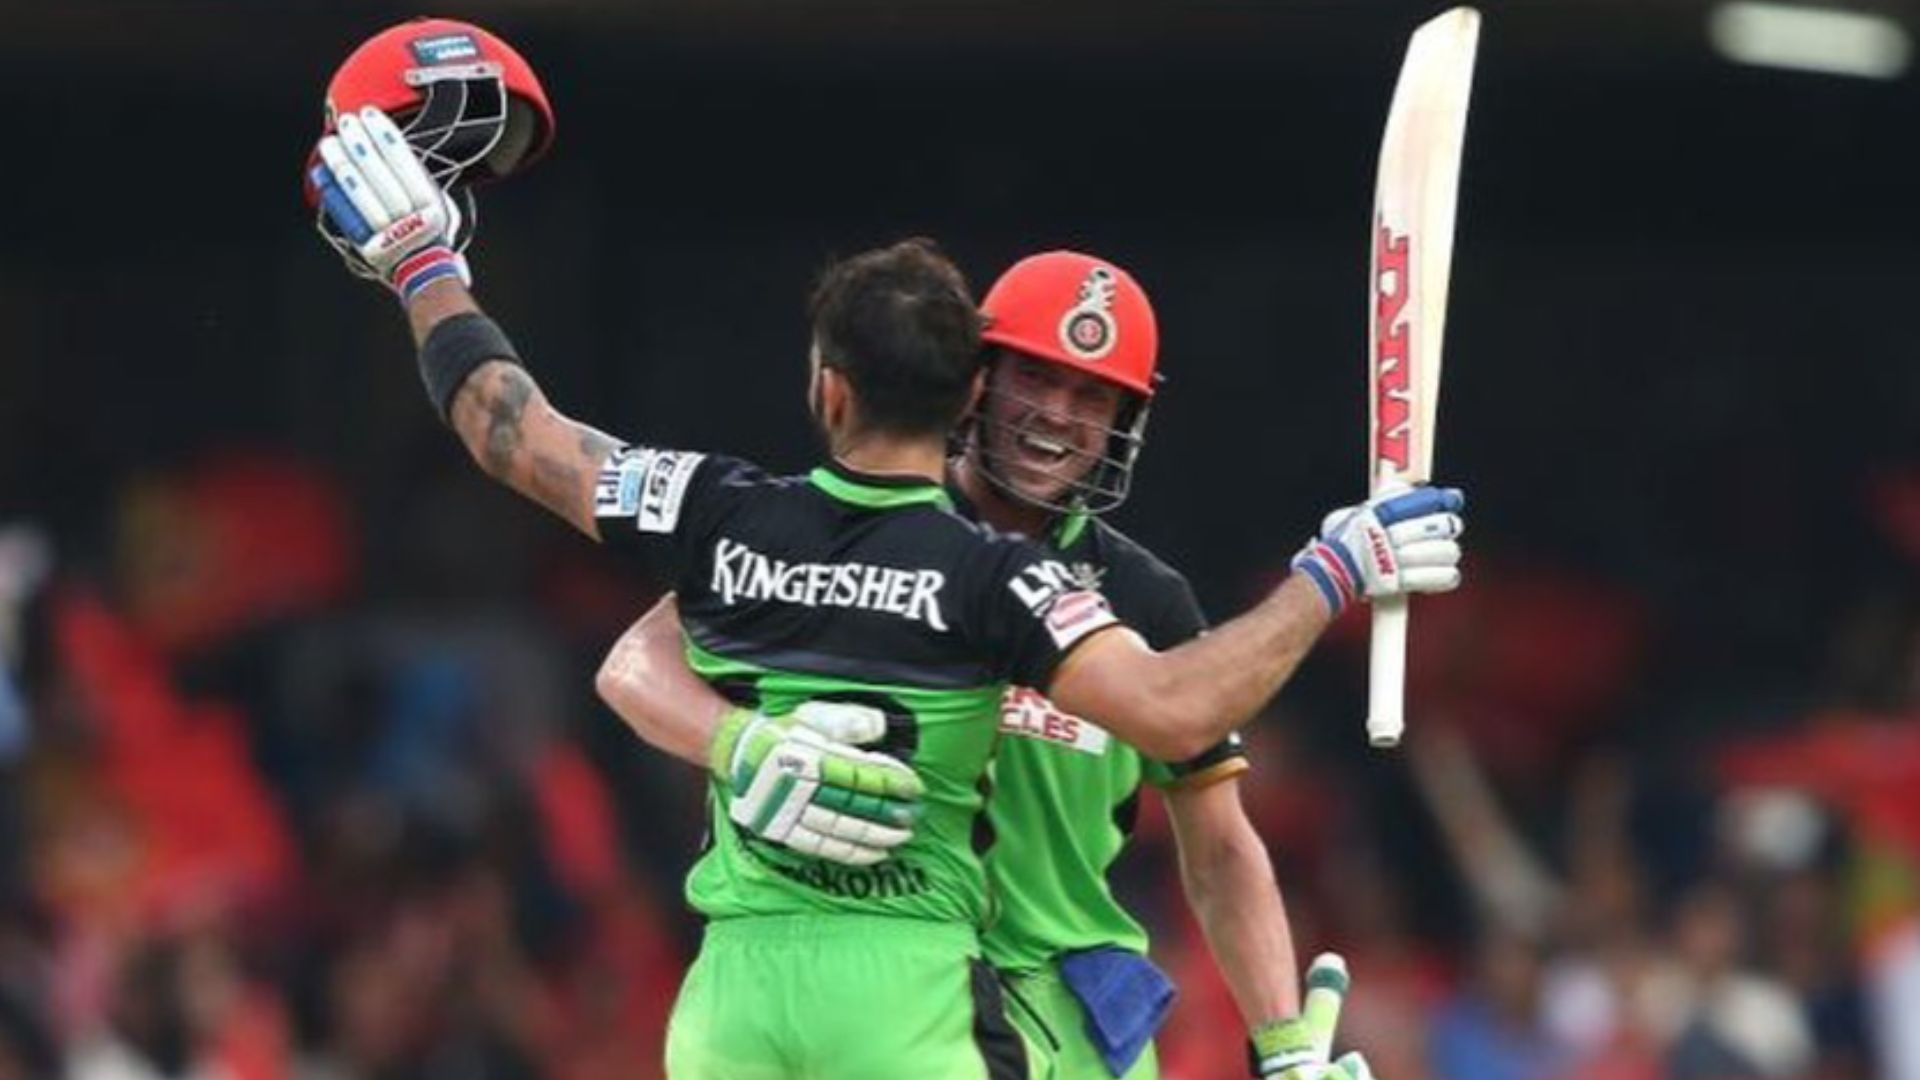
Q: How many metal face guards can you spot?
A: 2